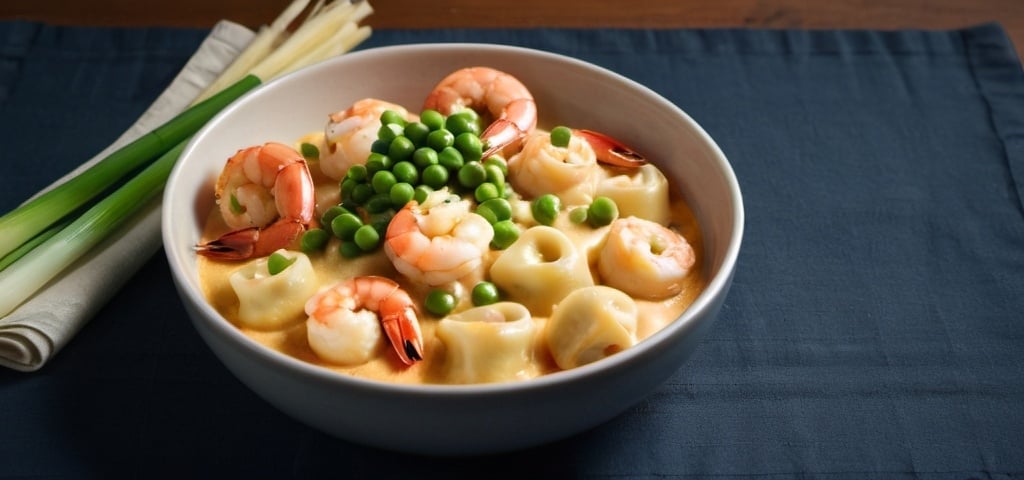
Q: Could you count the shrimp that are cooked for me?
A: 7